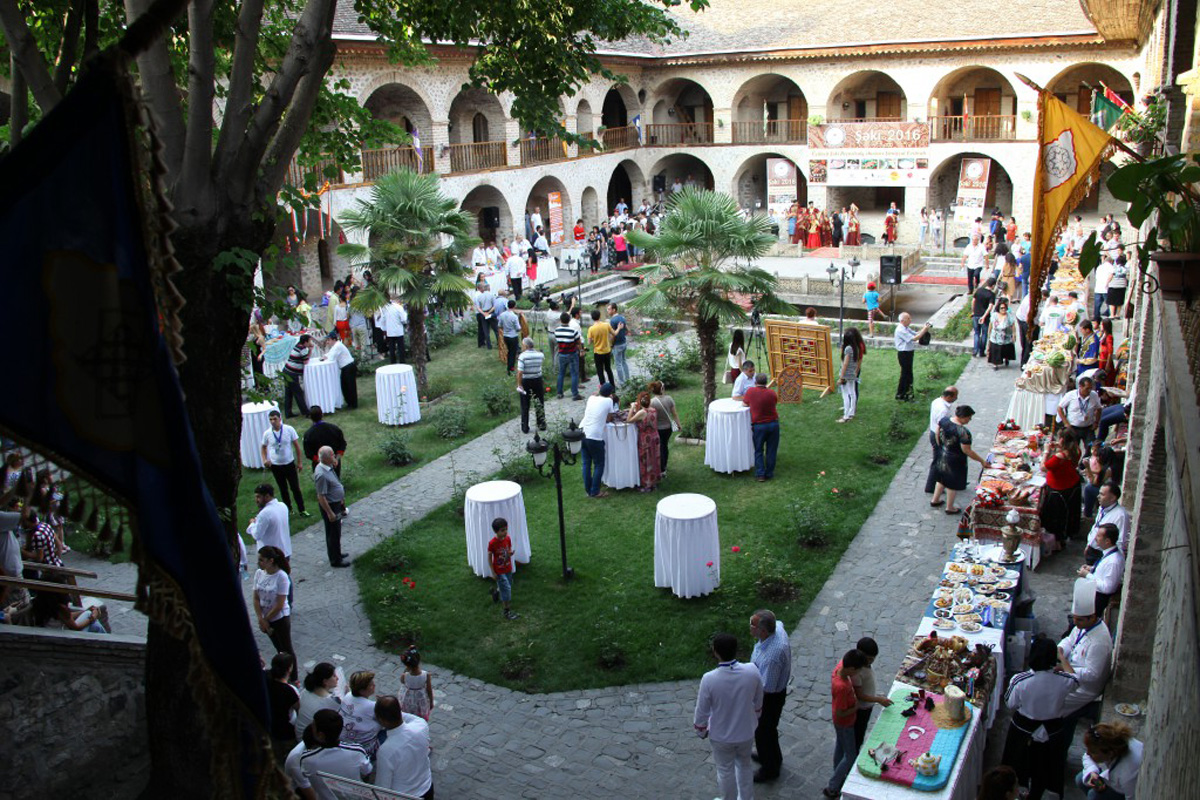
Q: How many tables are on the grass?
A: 7